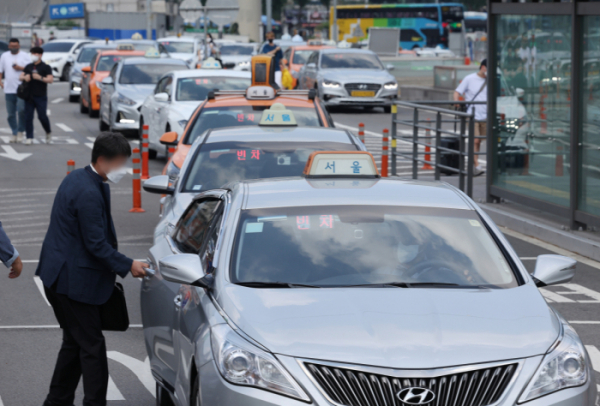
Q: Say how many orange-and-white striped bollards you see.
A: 7